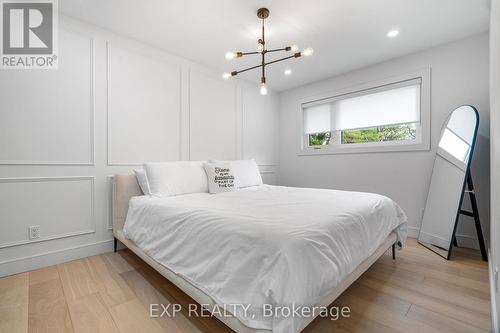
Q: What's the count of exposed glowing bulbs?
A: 6